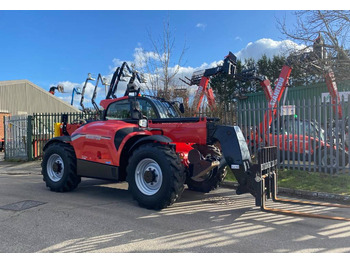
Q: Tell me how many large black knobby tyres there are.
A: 3